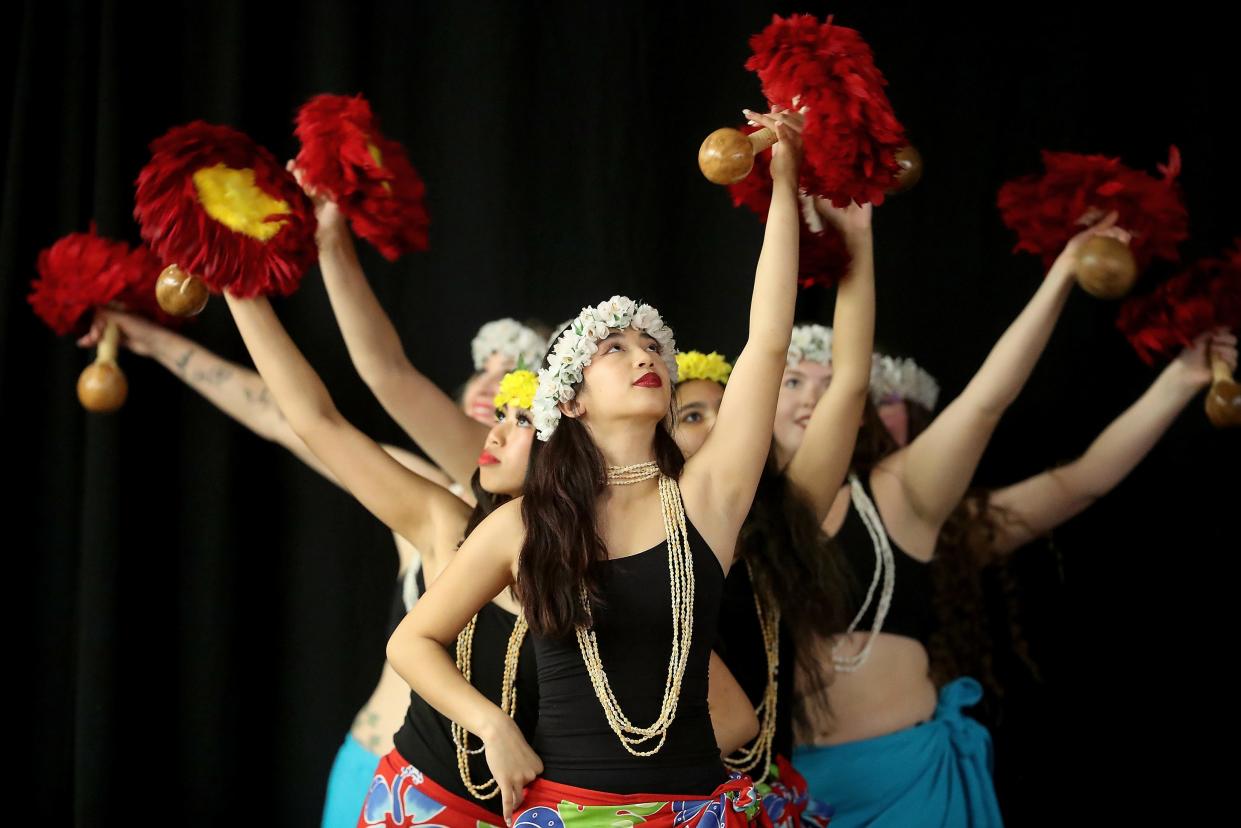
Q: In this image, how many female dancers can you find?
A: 7